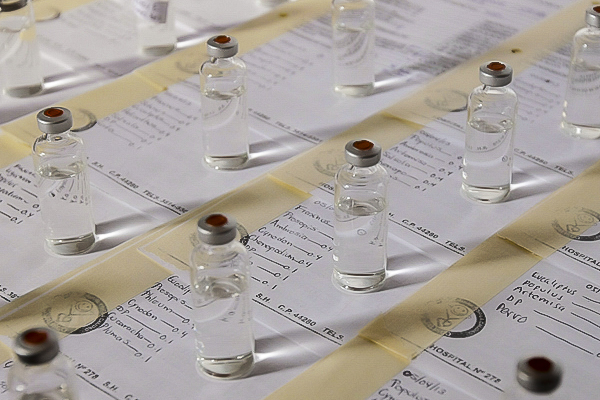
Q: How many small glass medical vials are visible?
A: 11